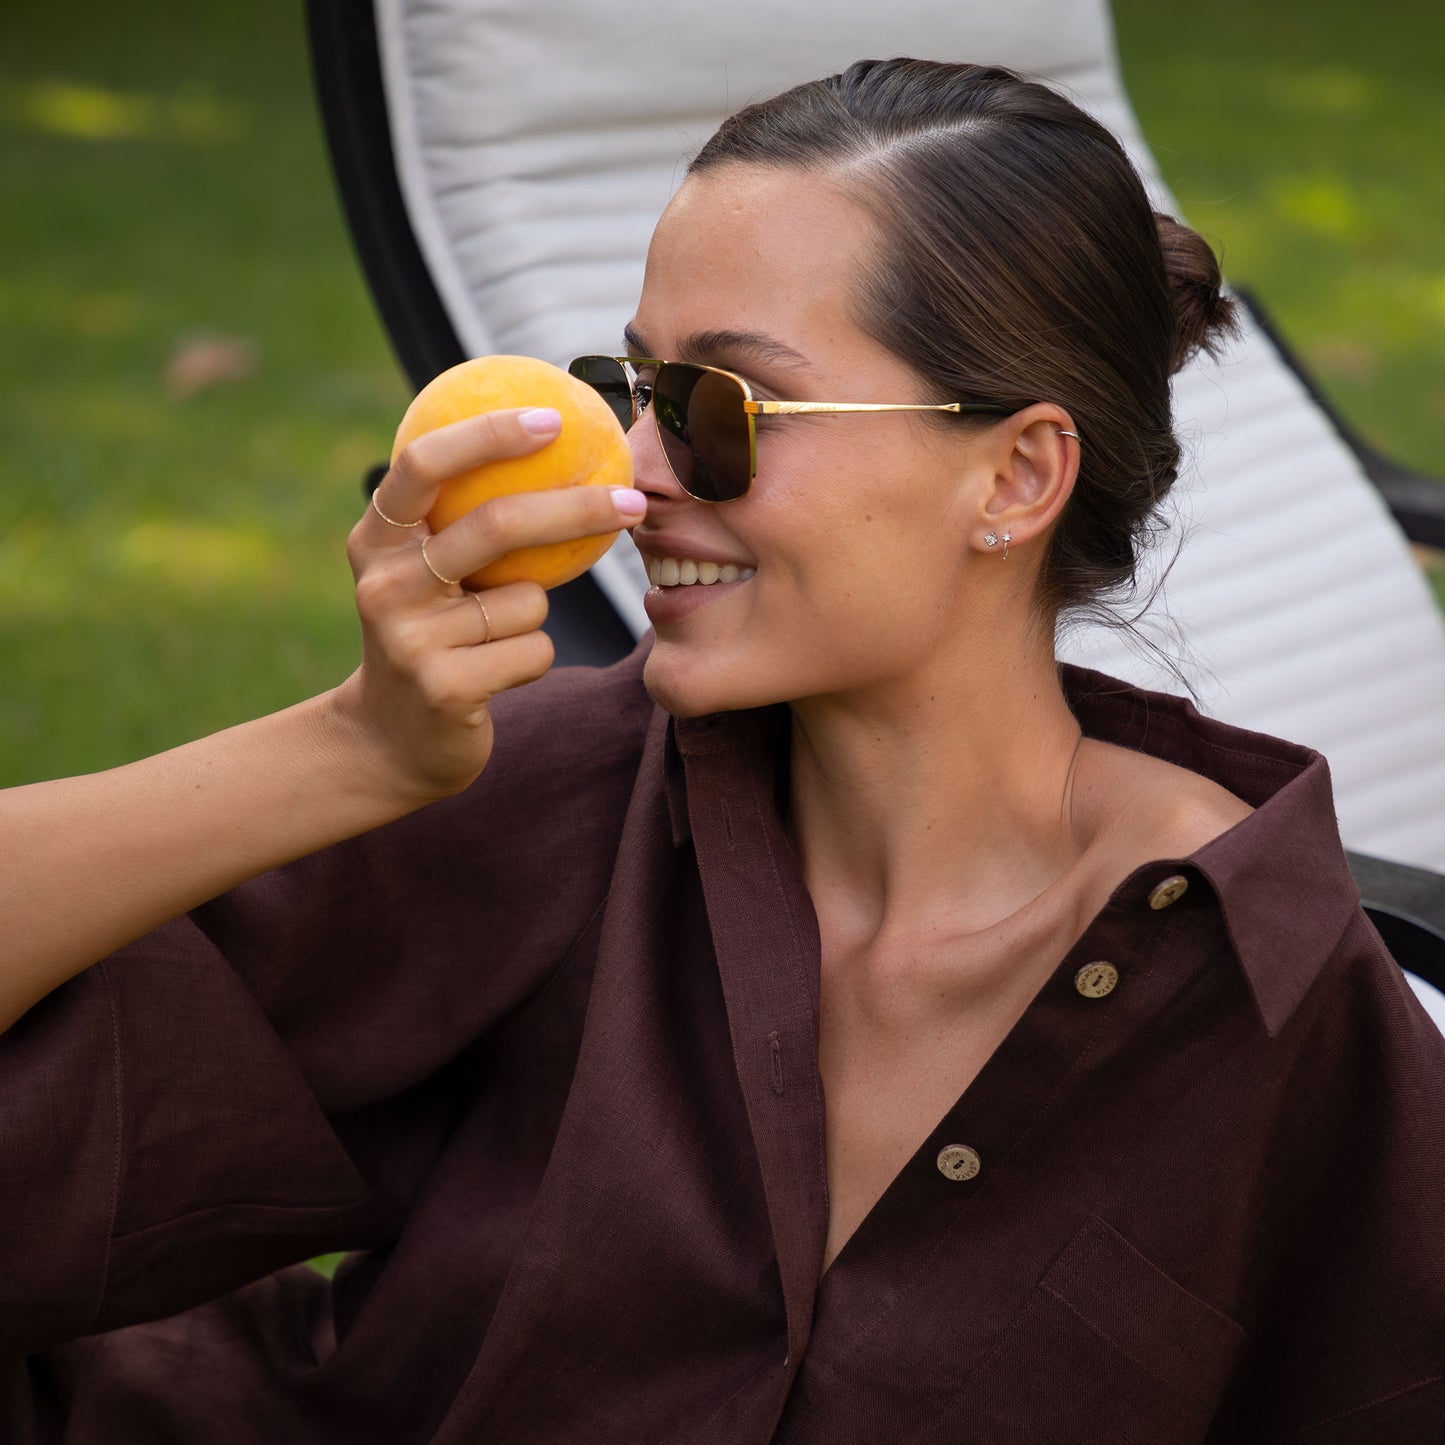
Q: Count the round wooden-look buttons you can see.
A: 3